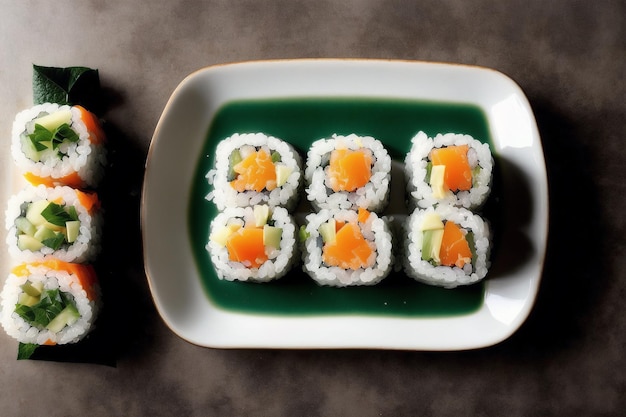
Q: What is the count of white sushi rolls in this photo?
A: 9